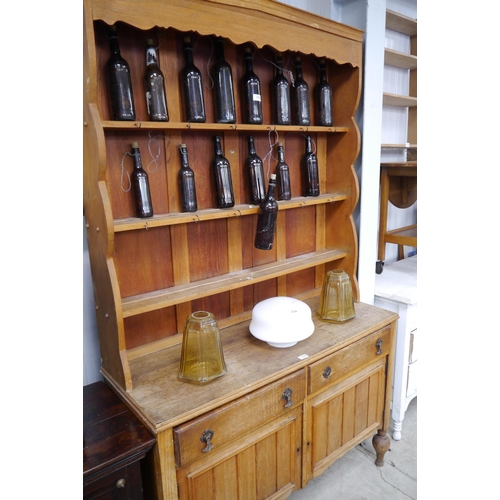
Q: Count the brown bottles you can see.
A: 15